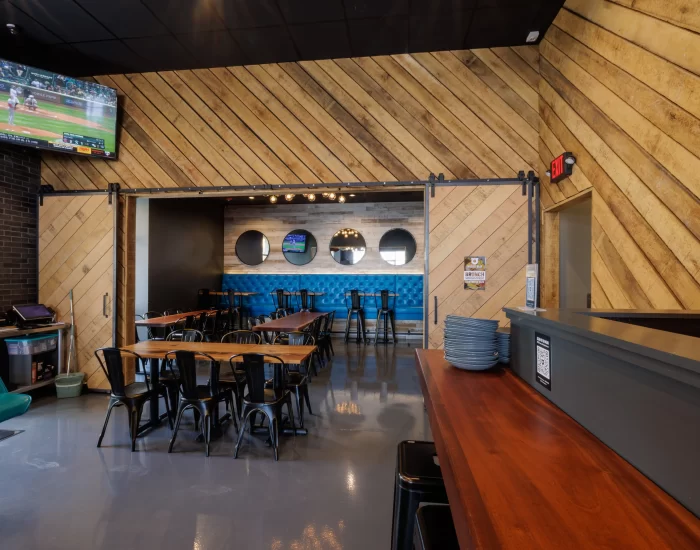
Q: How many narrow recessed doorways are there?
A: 1